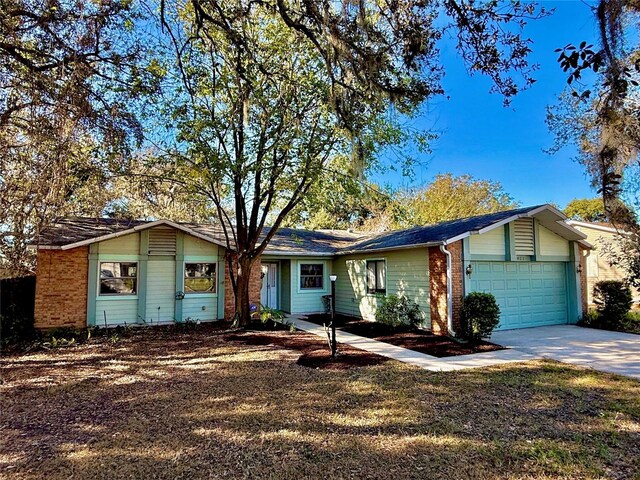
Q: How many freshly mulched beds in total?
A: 2